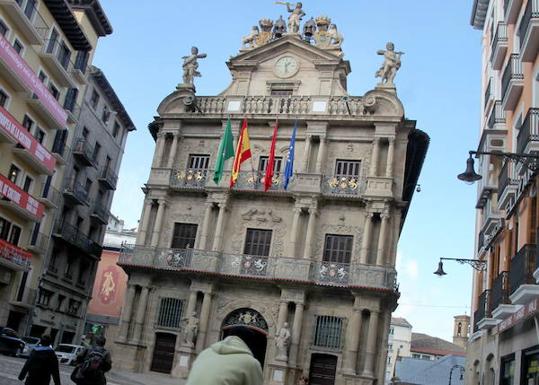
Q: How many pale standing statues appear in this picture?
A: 5